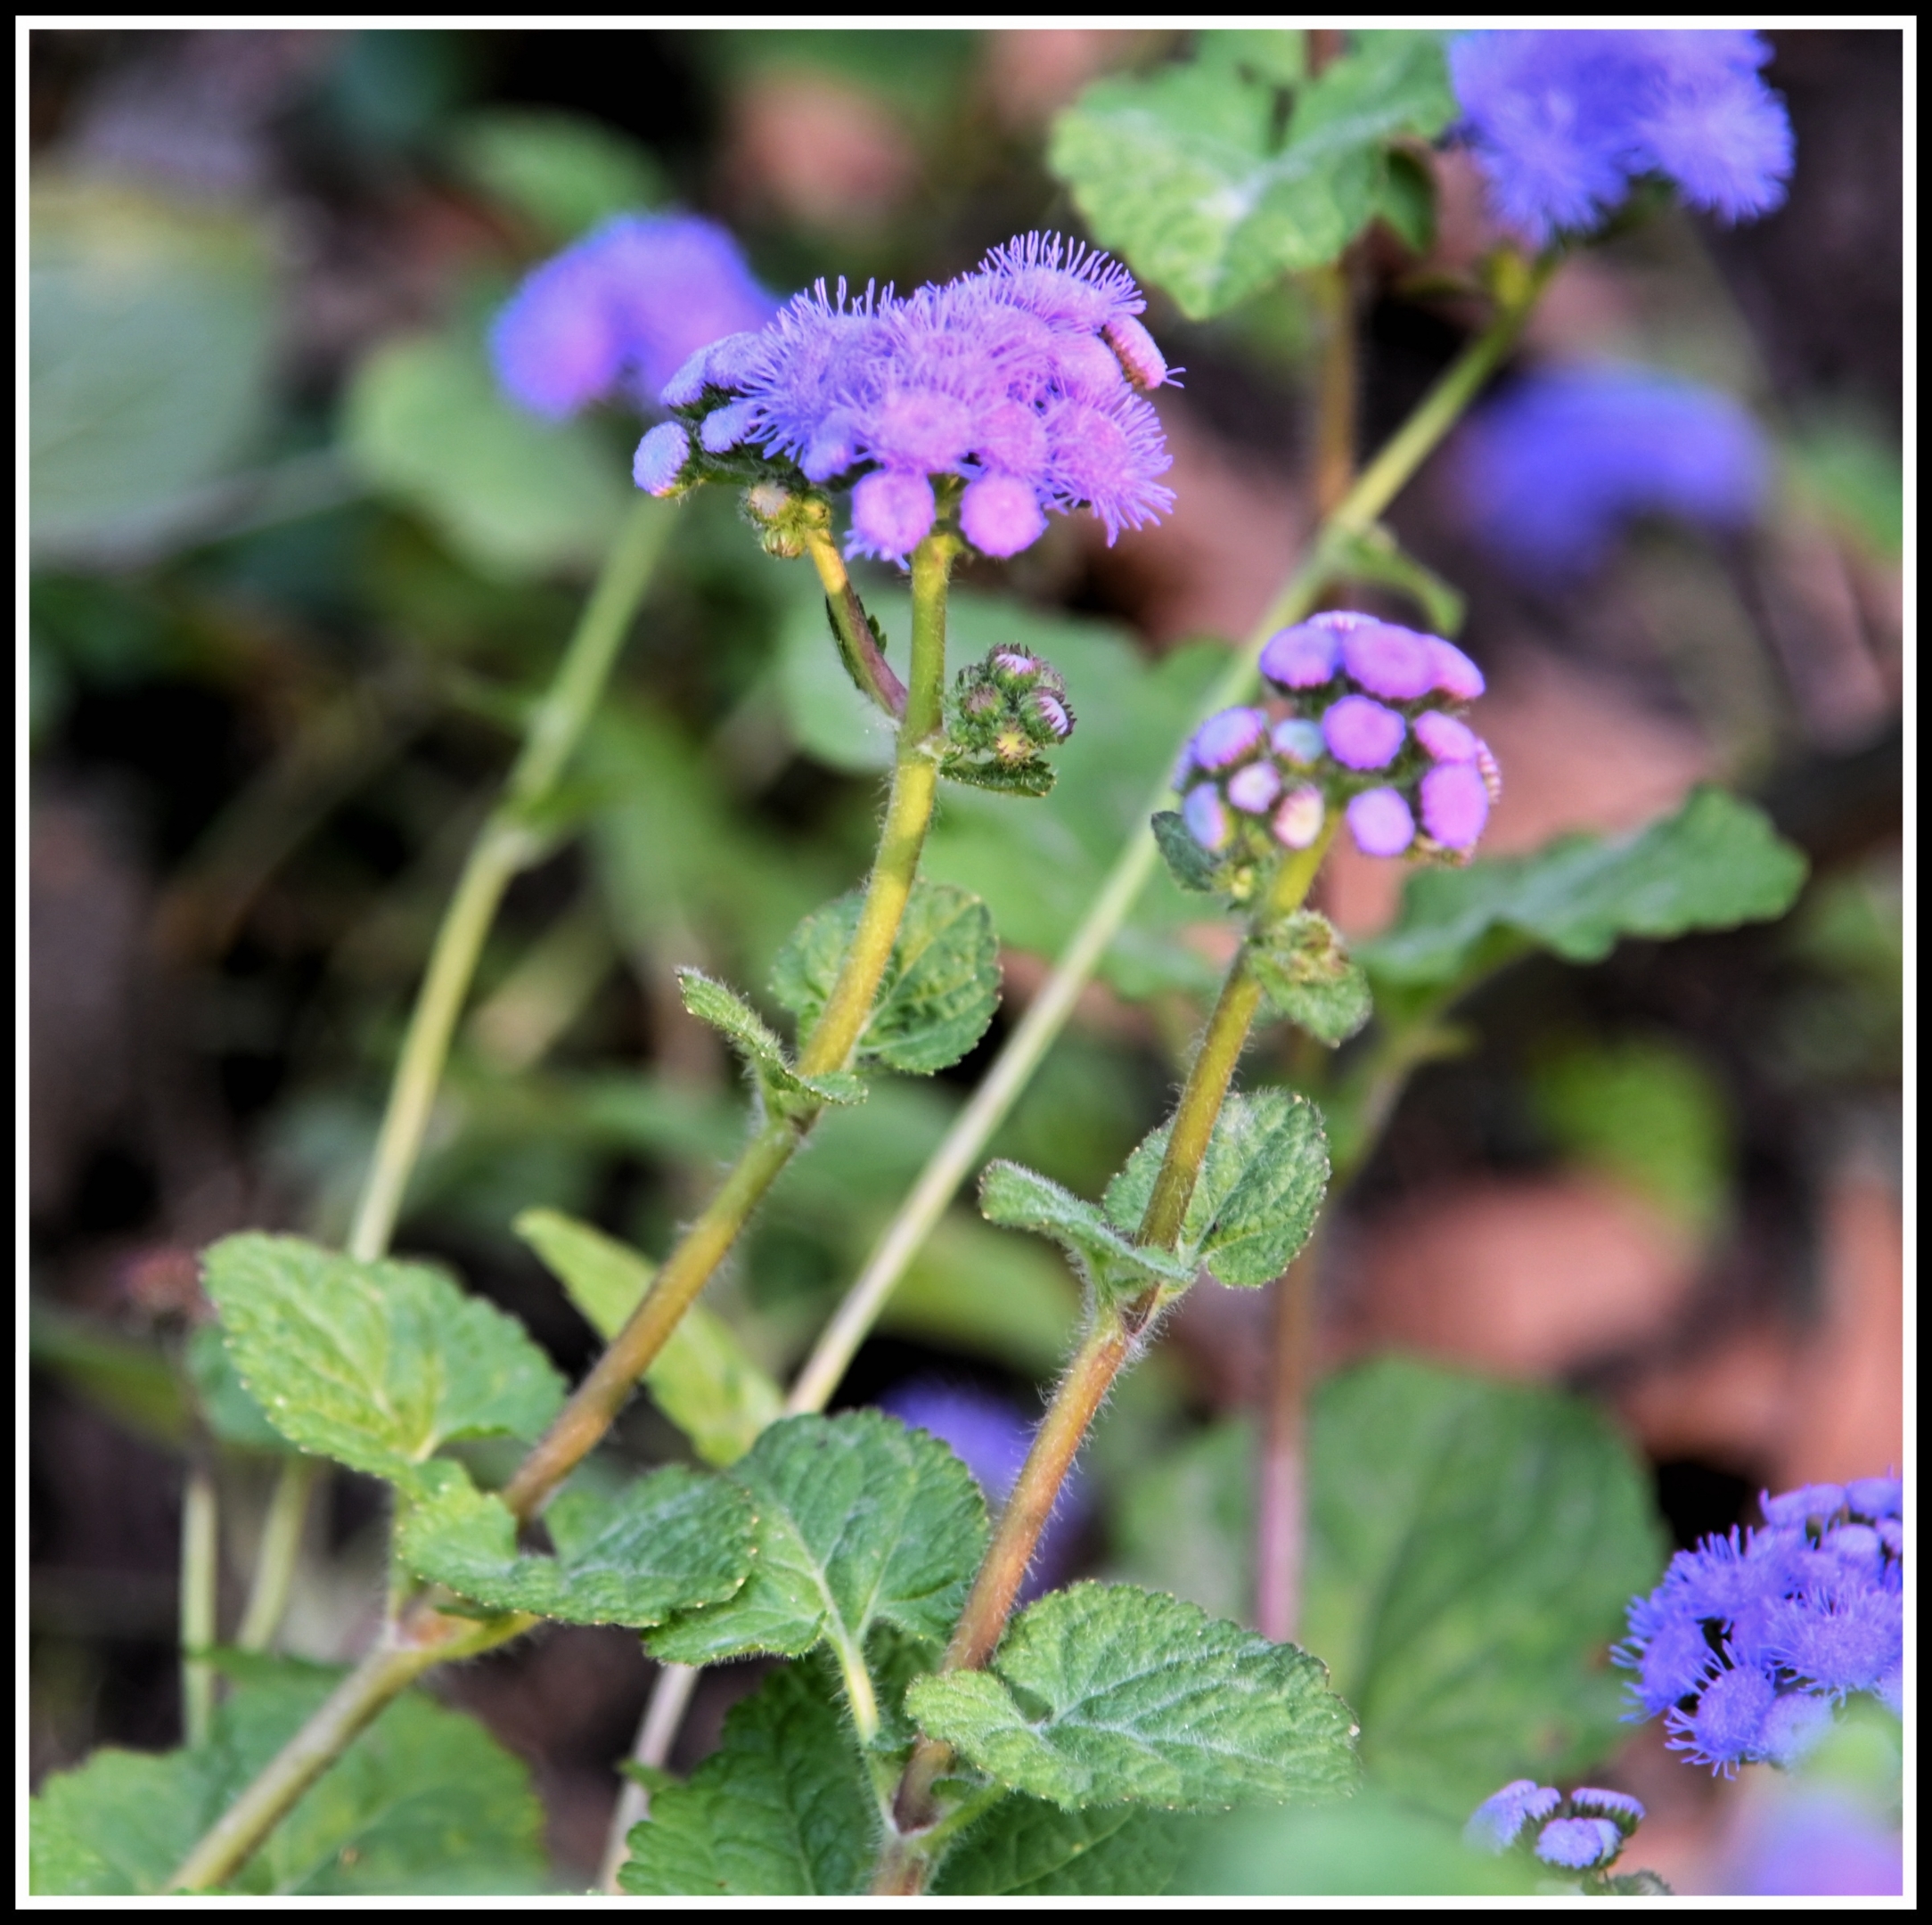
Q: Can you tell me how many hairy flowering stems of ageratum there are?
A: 2